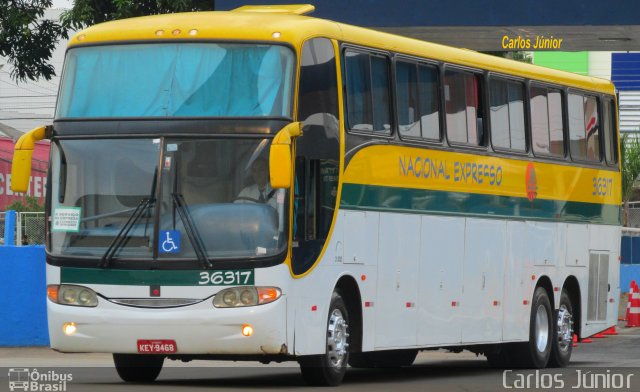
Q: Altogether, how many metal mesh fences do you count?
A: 2